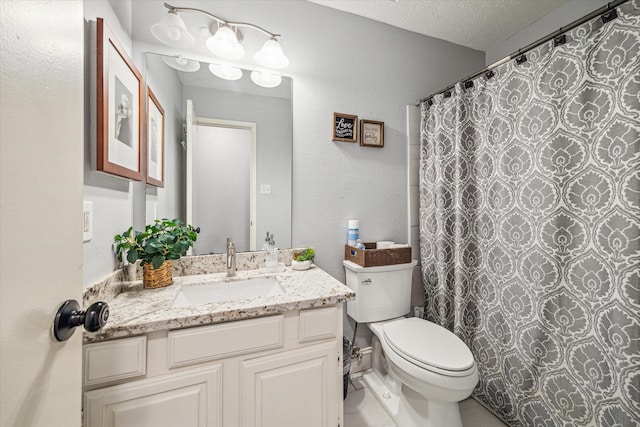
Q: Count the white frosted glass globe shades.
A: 3